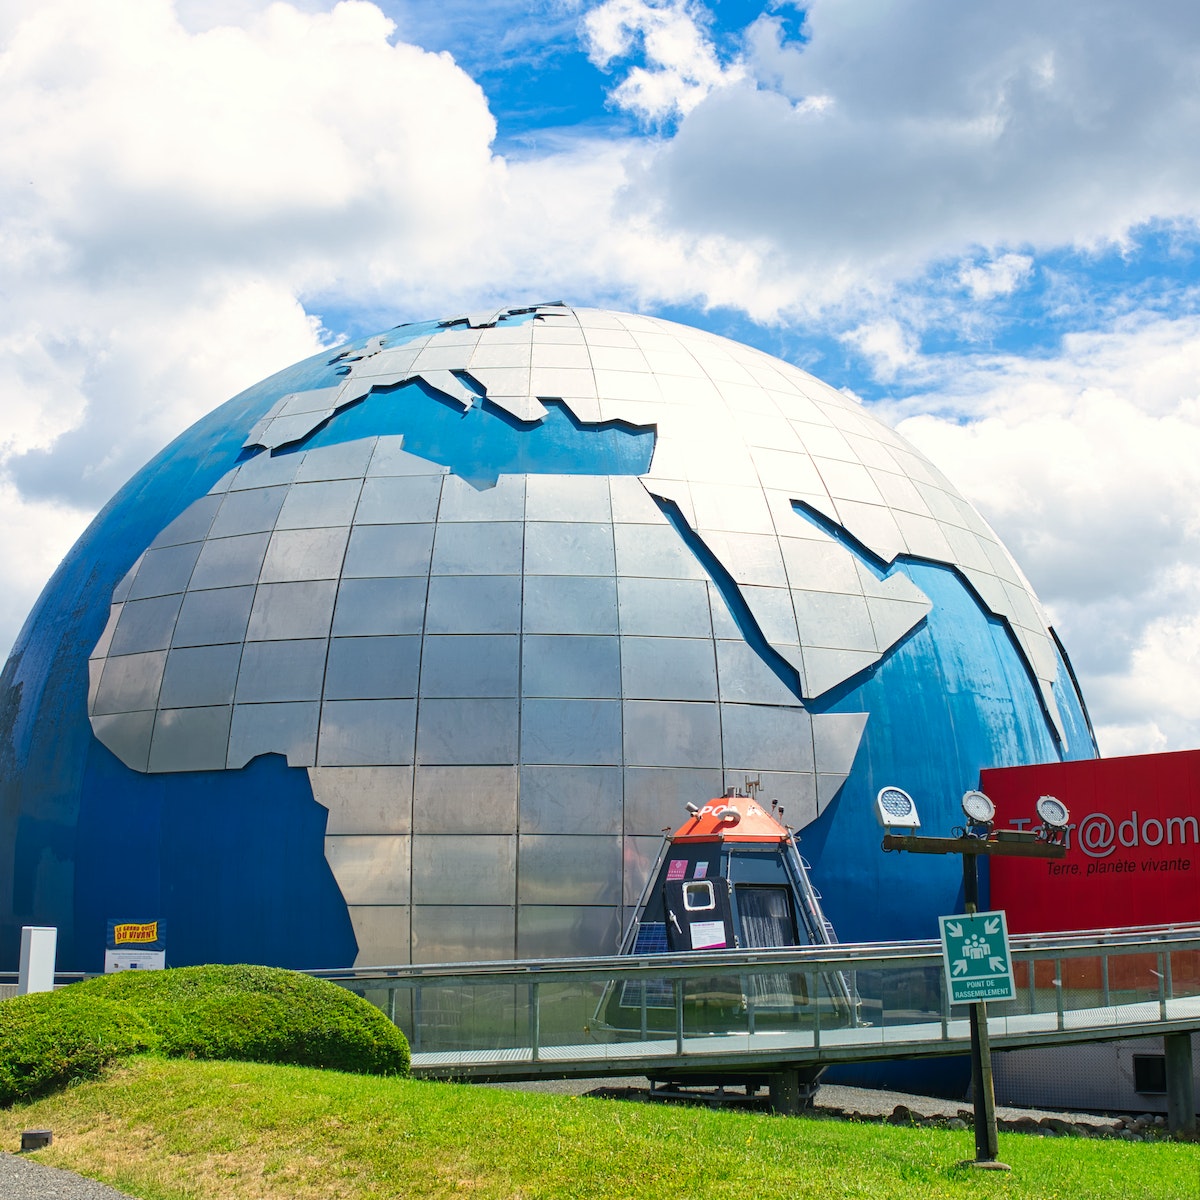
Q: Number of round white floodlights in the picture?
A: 3